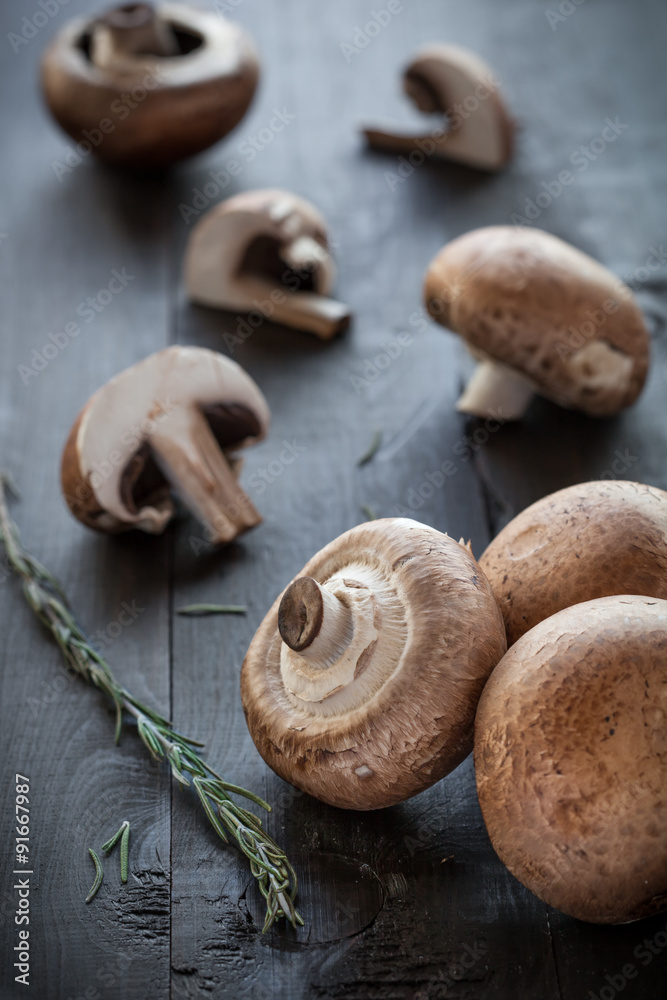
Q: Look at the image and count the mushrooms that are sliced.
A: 3